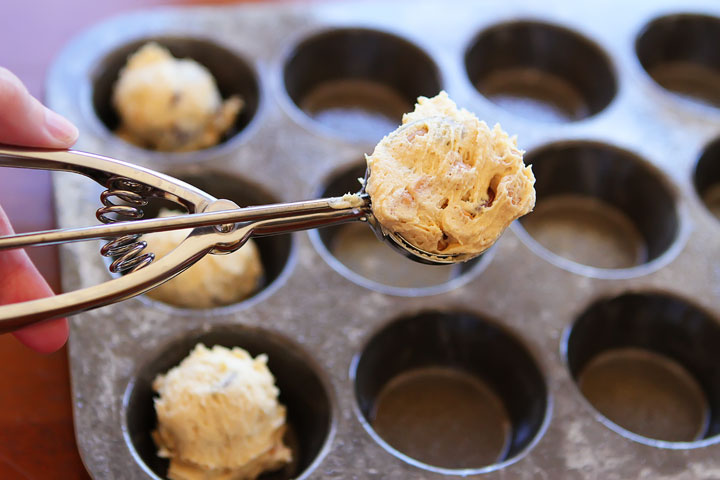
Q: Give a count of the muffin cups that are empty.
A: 8